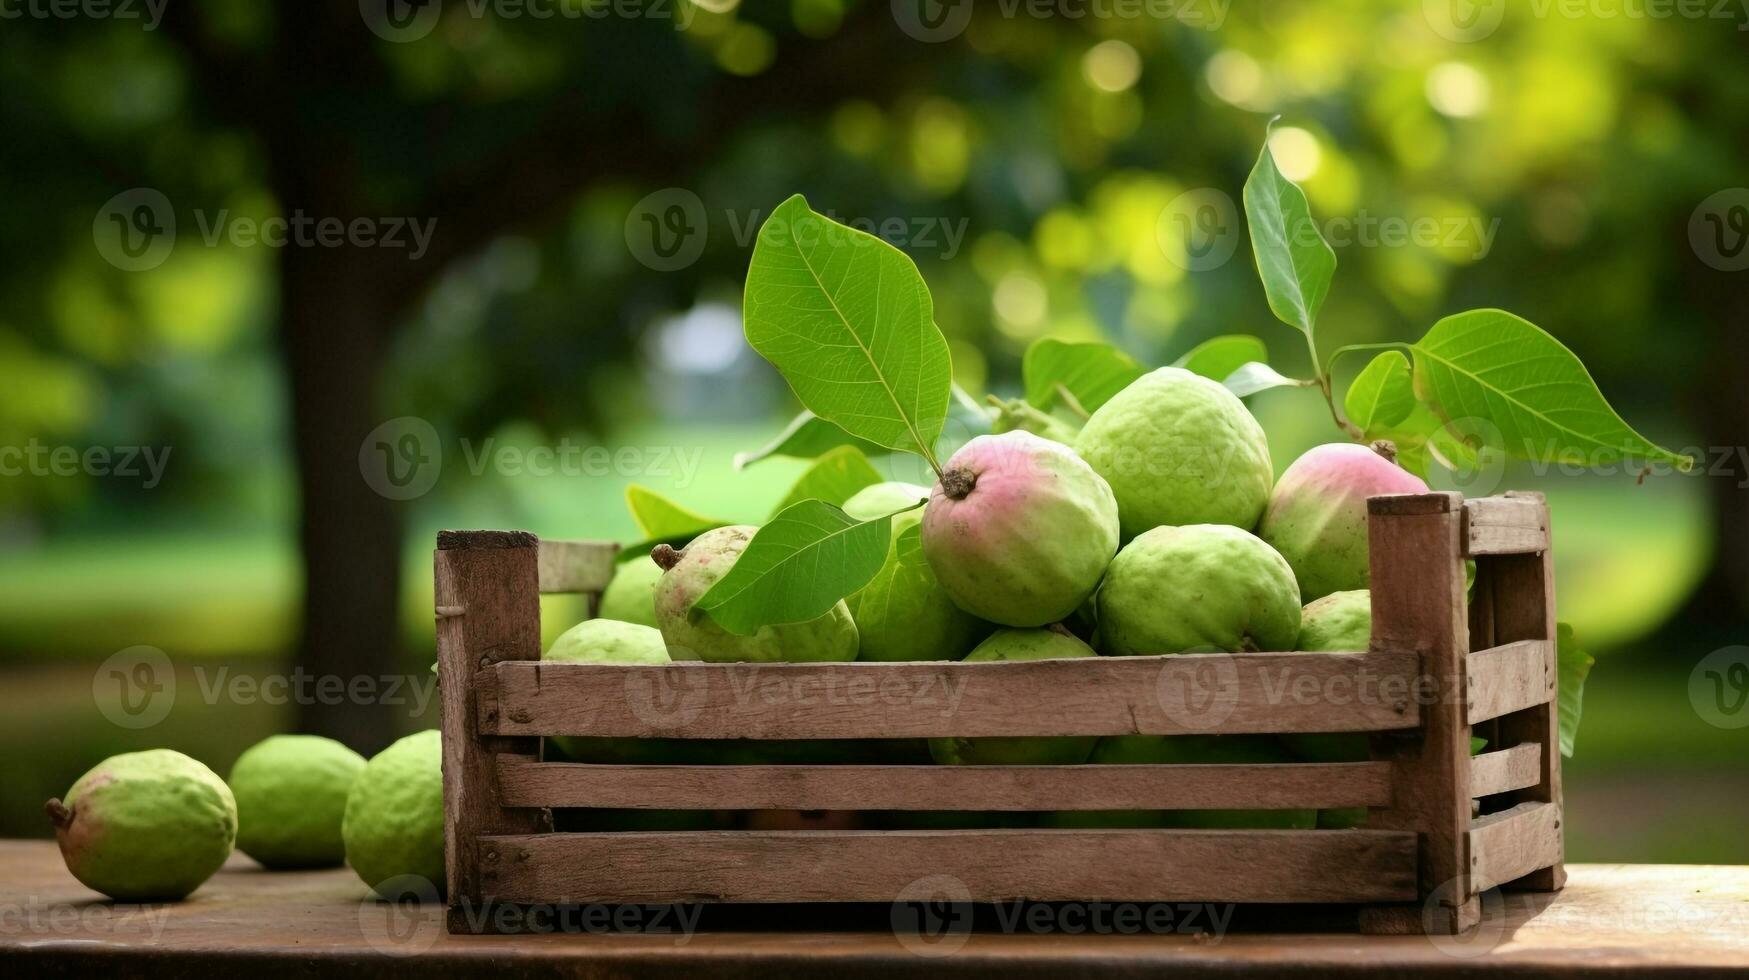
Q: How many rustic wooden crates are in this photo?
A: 1